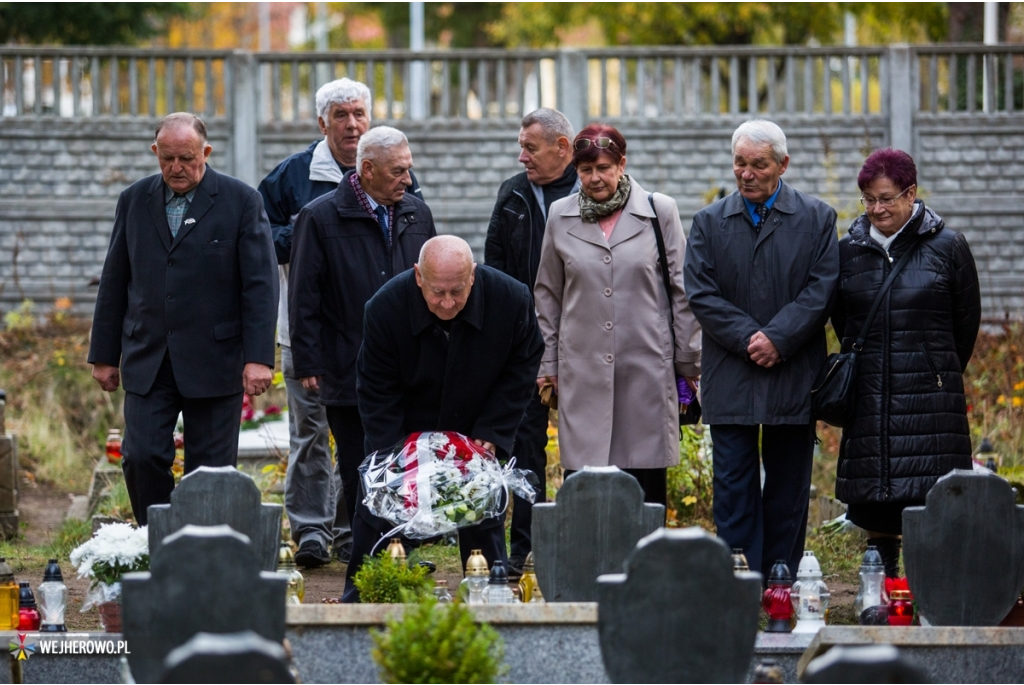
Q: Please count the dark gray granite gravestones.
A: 7